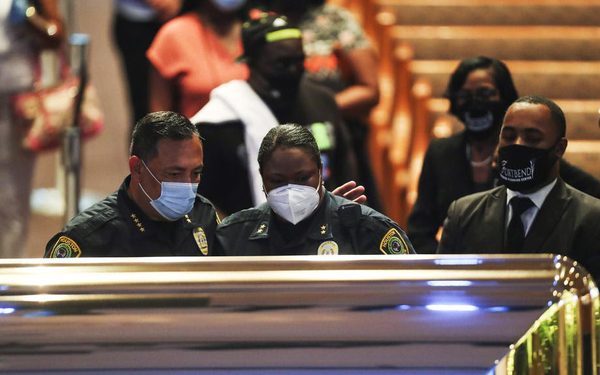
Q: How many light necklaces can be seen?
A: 1